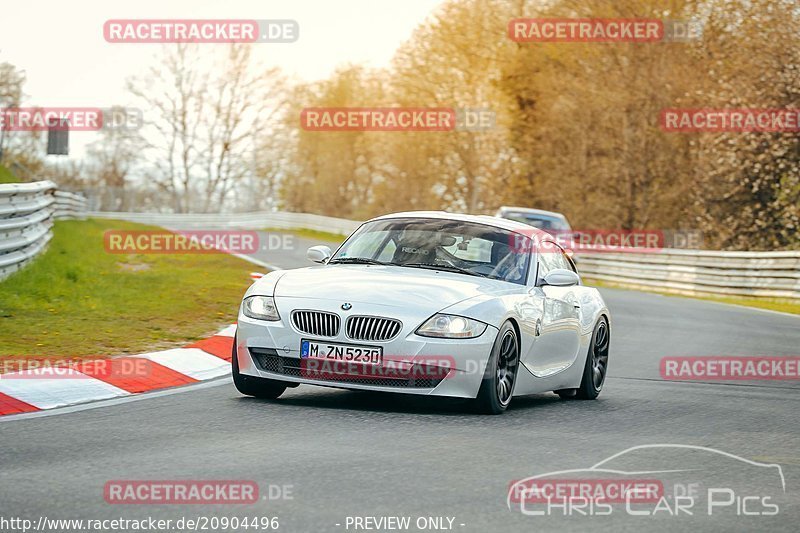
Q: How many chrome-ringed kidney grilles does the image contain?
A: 2